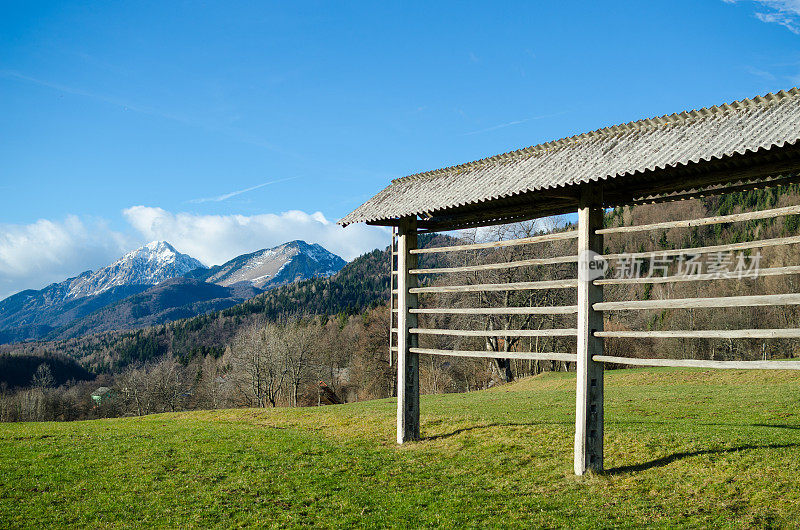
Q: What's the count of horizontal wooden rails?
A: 12